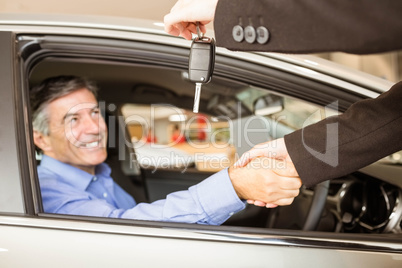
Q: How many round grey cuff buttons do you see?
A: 3